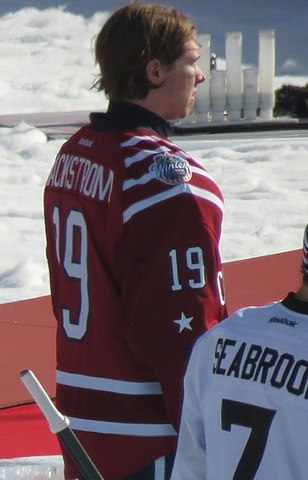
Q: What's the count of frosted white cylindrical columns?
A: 5